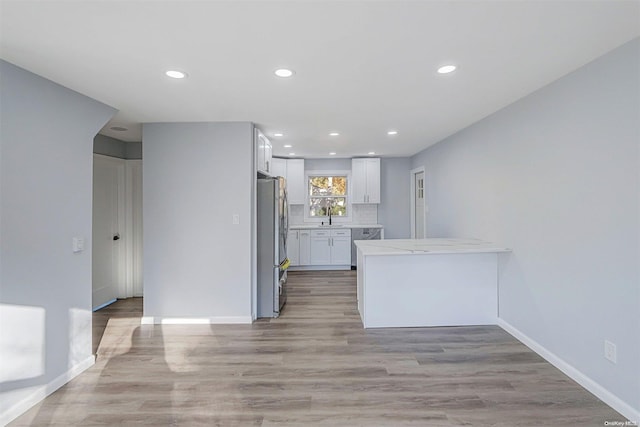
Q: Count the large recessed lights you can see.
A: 3